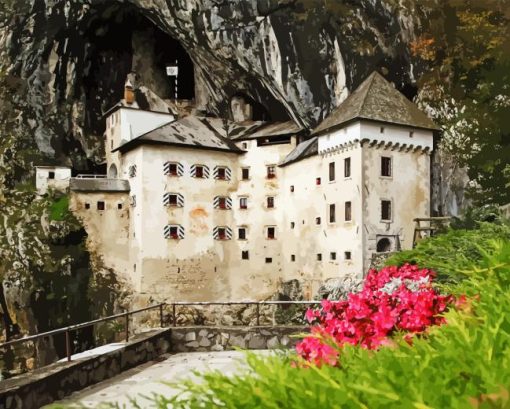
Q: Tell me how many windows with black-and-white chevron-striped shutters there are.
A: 7